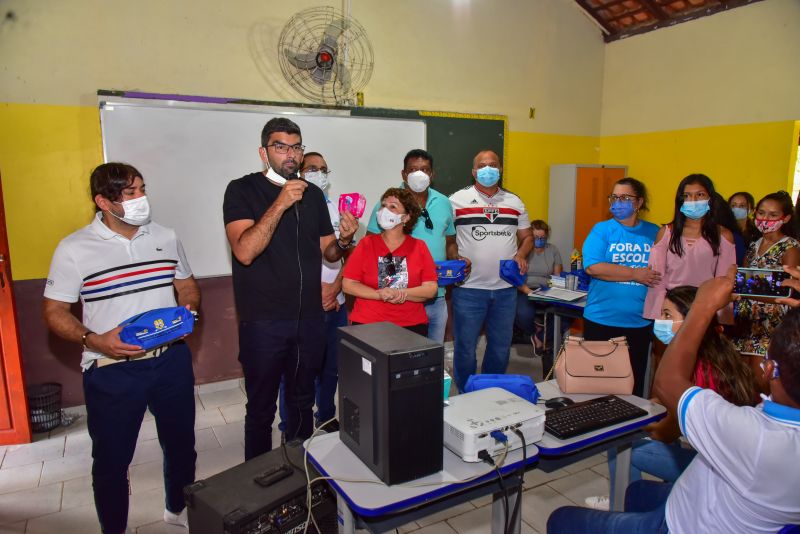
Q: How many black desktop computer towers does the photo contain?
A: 1